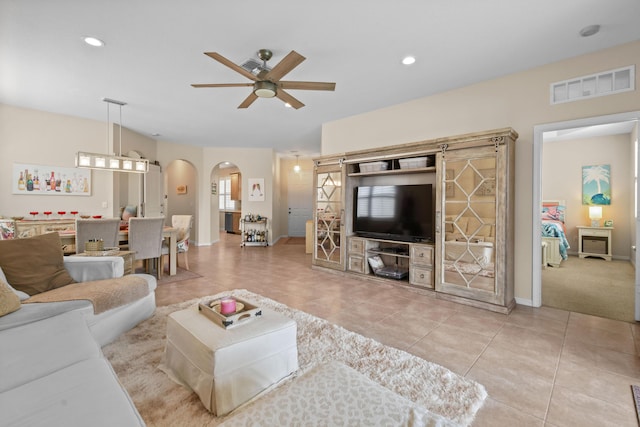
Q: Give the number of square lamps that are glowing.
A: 5